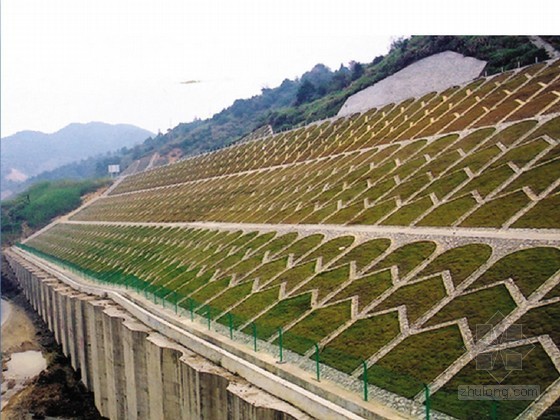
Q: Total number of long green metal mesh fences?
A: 1